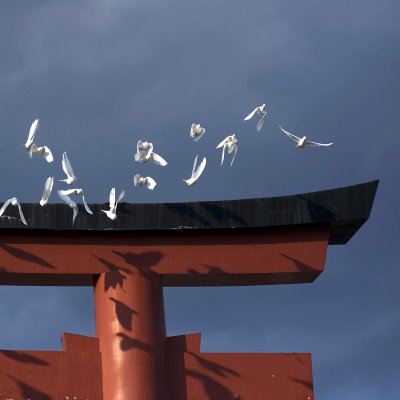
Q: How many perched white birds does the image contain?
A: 0